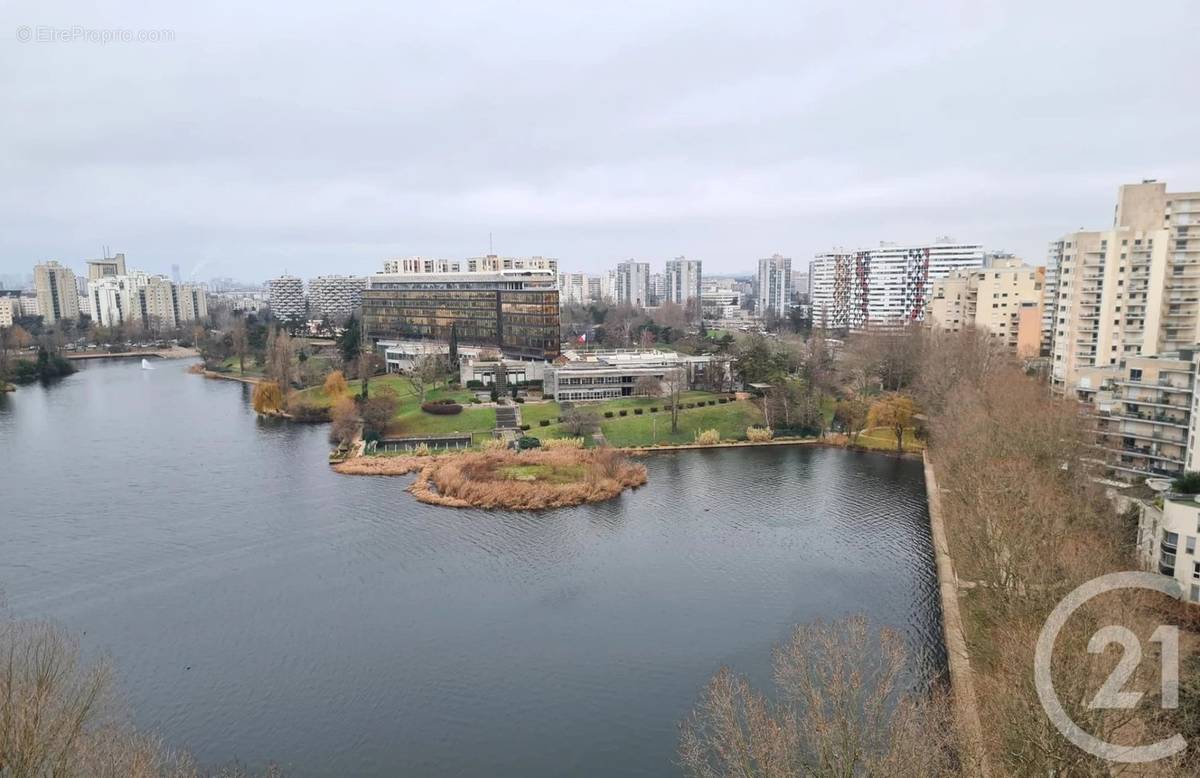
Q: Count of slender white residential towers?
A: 3